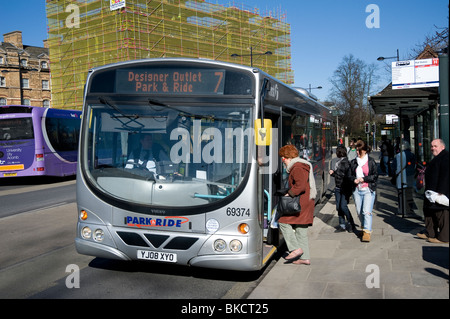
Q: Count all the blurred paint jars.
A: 0